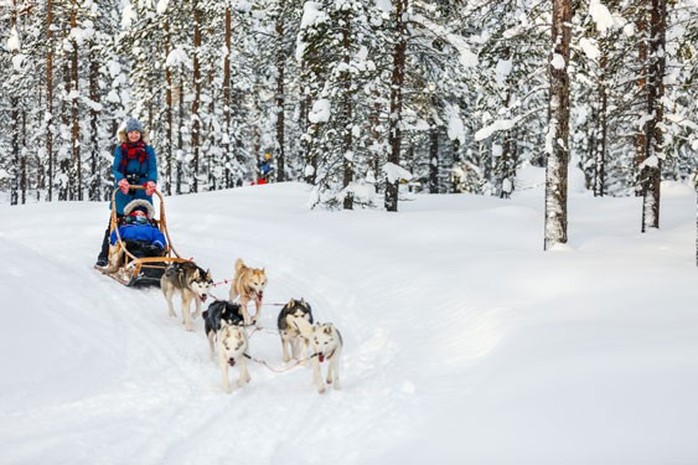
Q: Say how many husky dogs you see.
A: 6